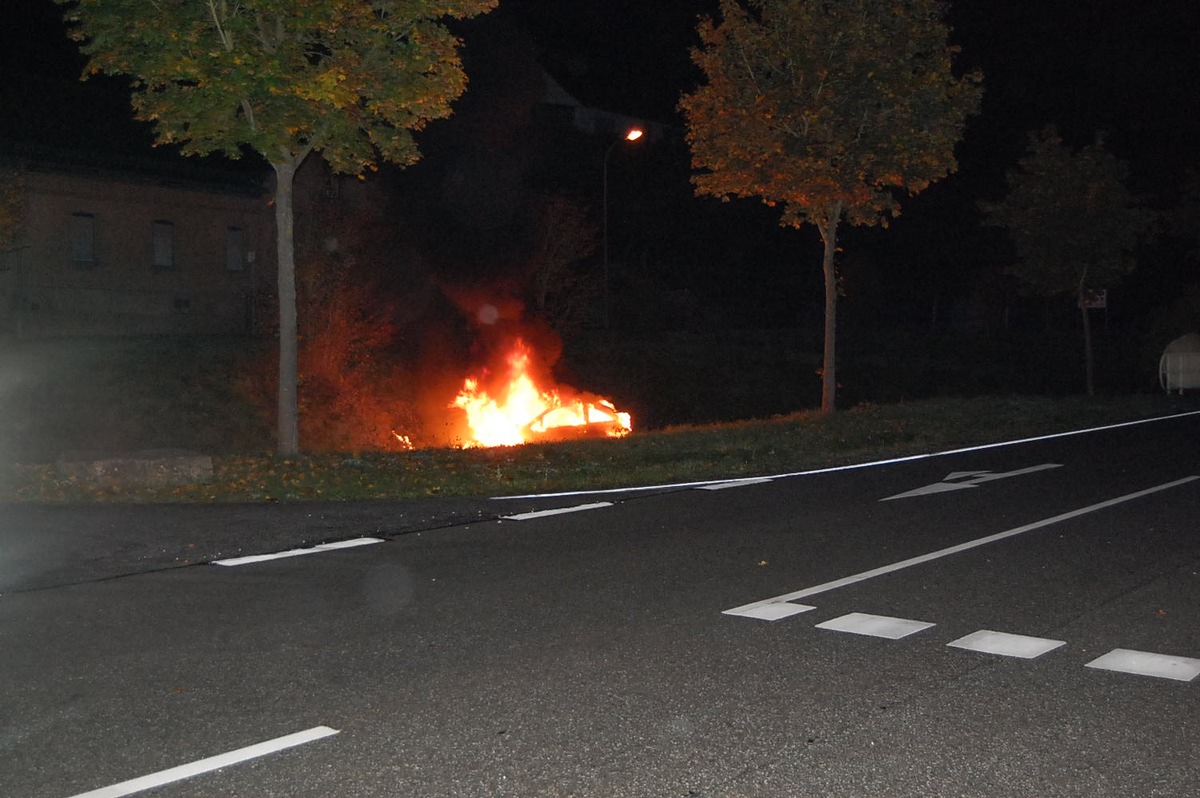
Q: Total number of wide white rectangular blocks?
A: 4